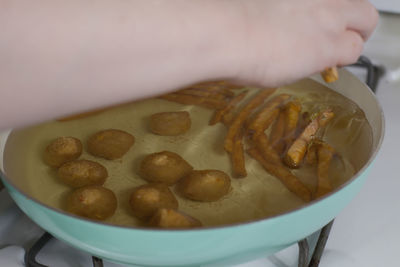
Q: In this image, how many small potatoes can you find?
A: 9